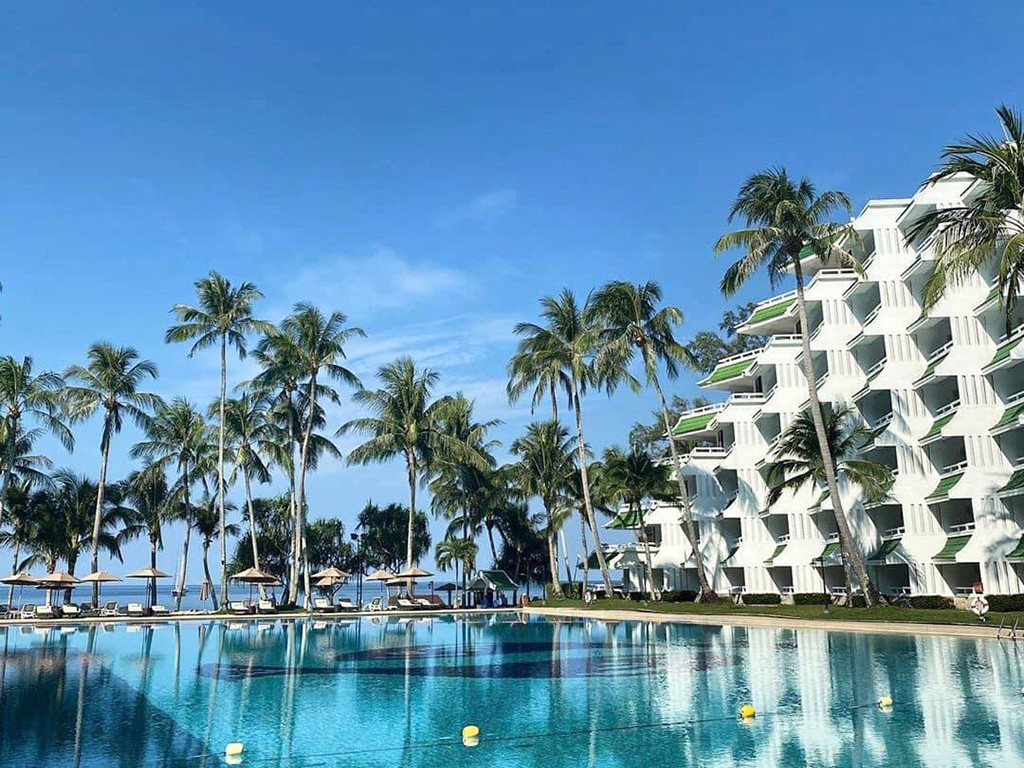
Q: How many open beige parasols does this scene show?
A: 12